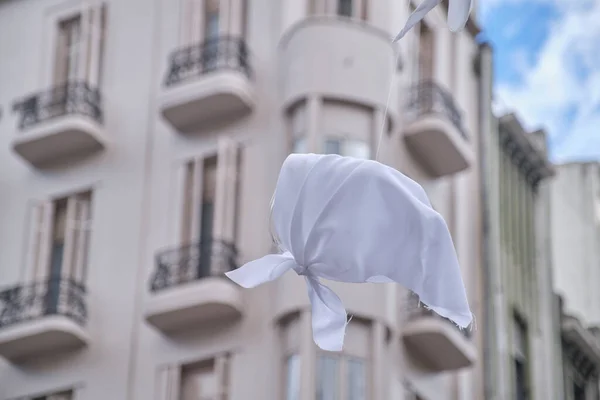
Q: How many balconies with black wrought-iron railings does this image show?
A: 6